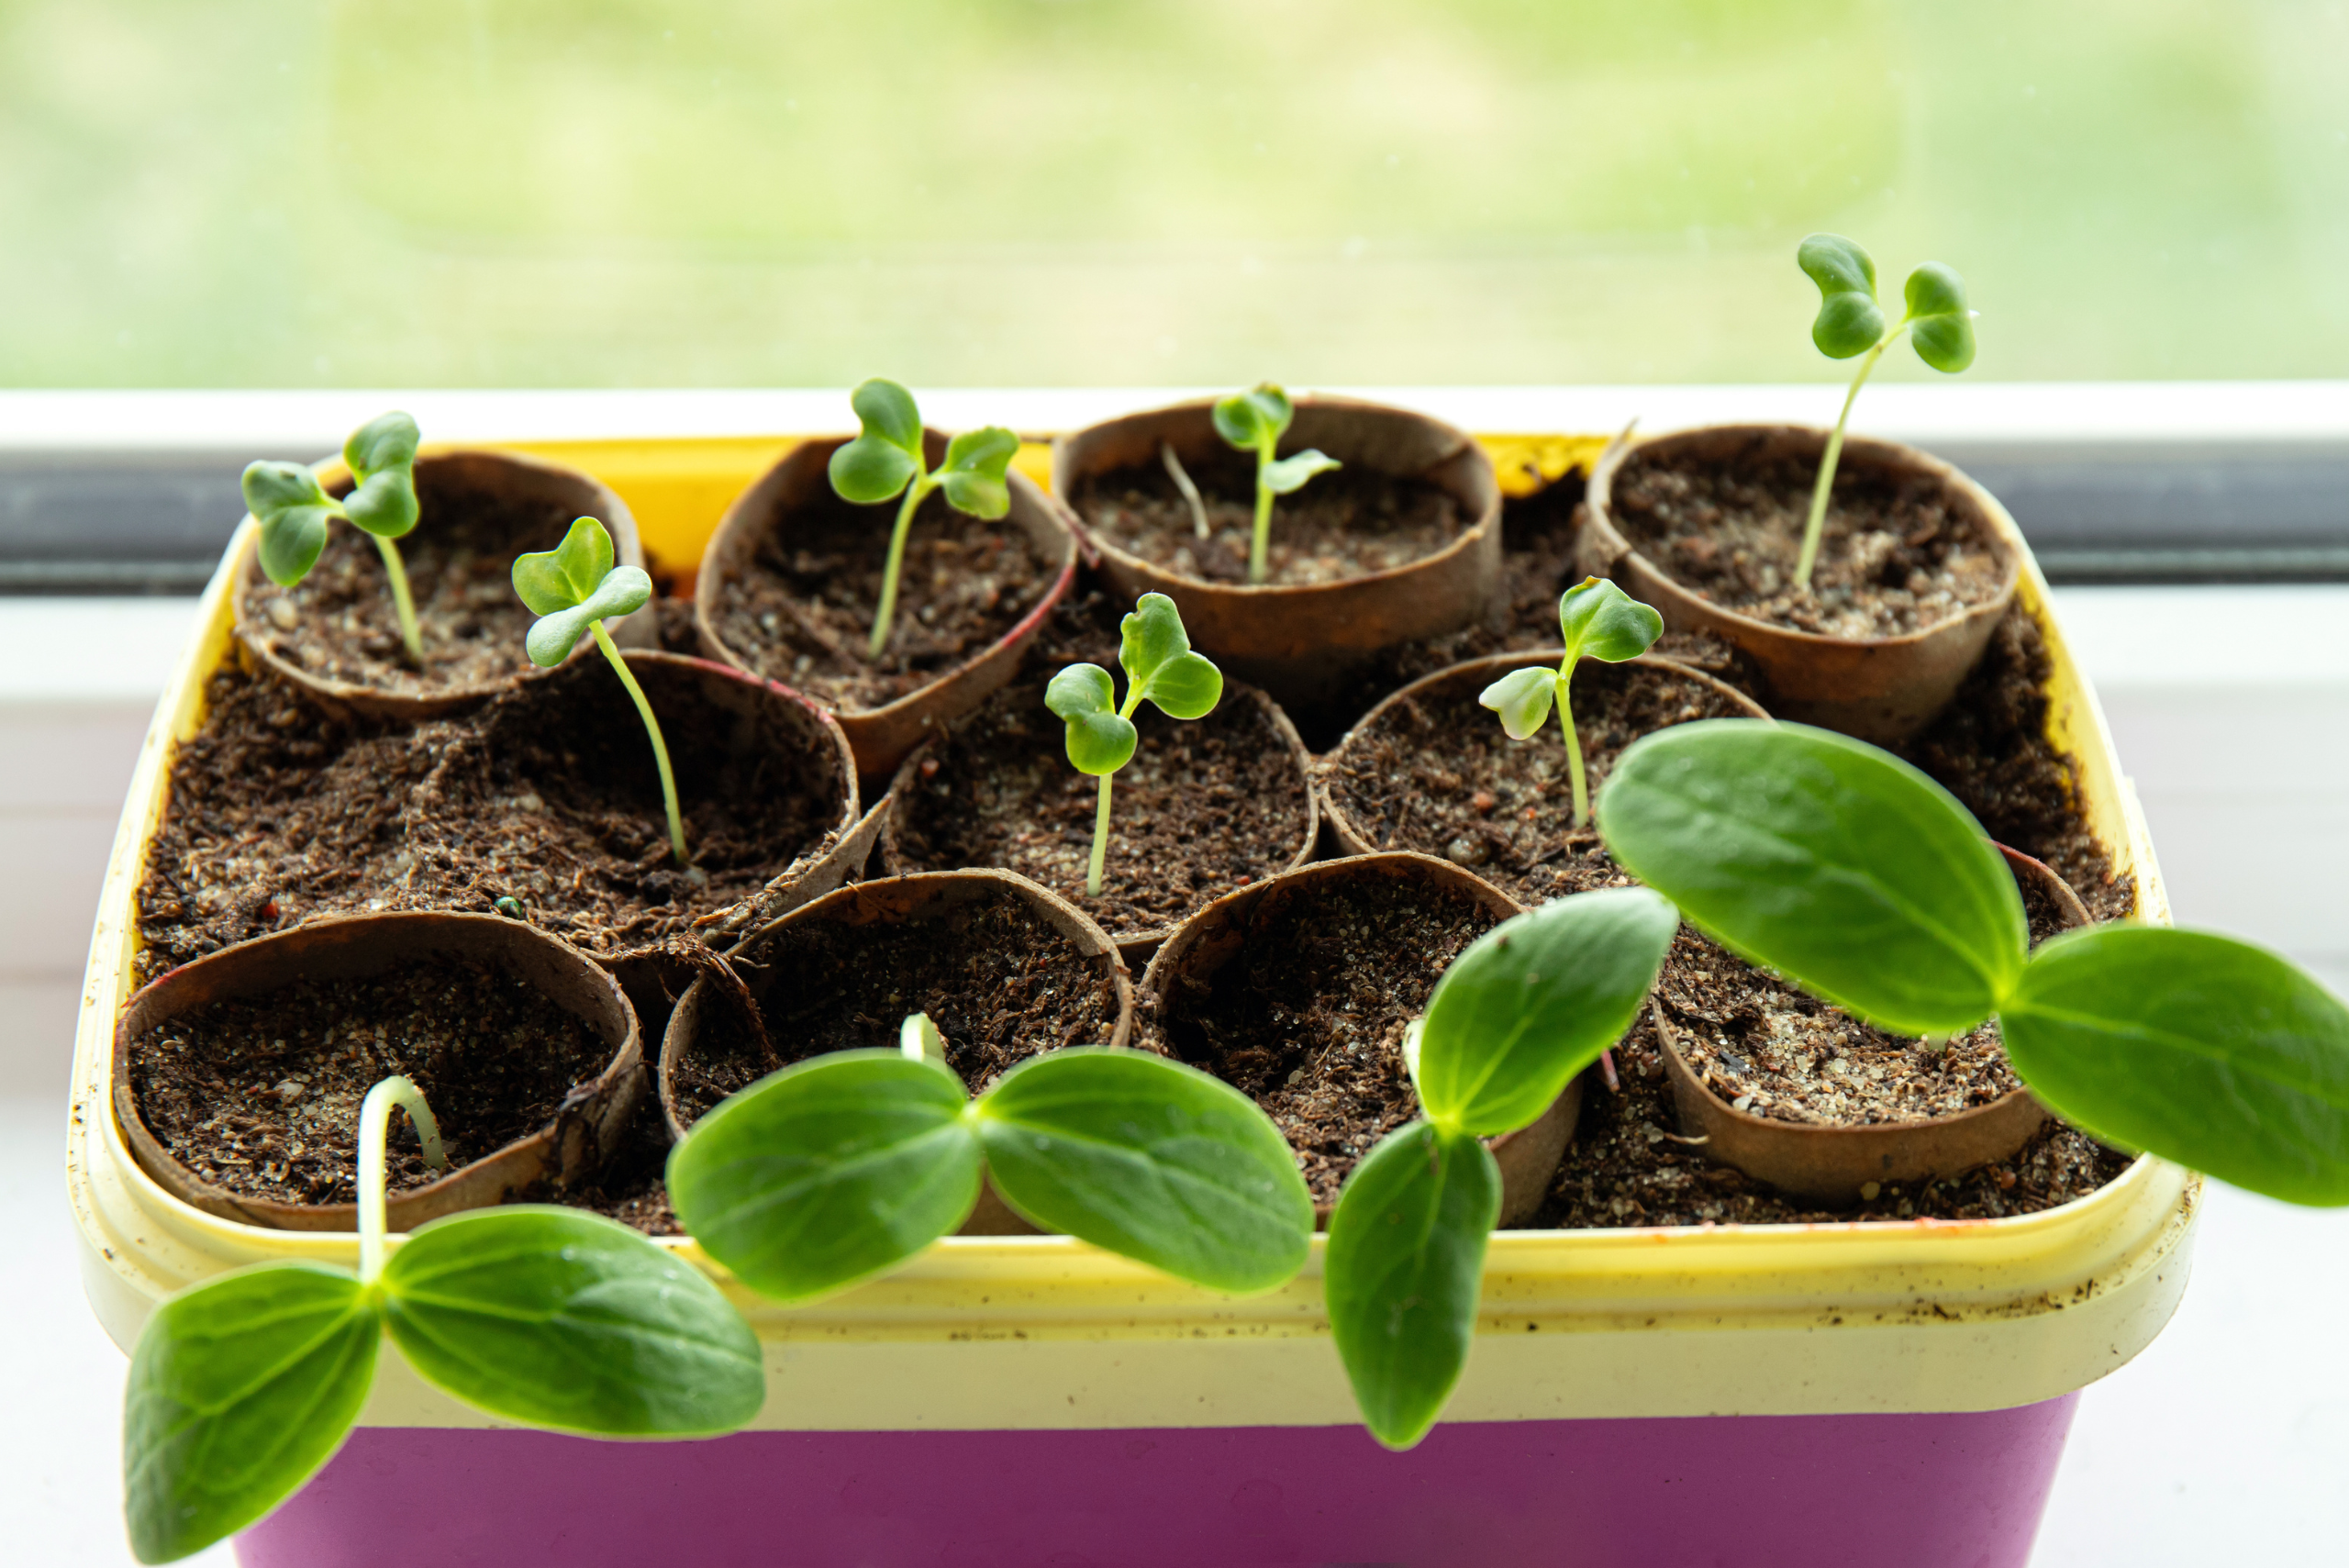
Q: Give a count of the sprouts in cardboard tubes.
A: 11